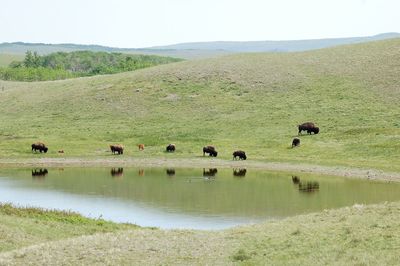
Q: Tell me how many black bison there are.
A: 7